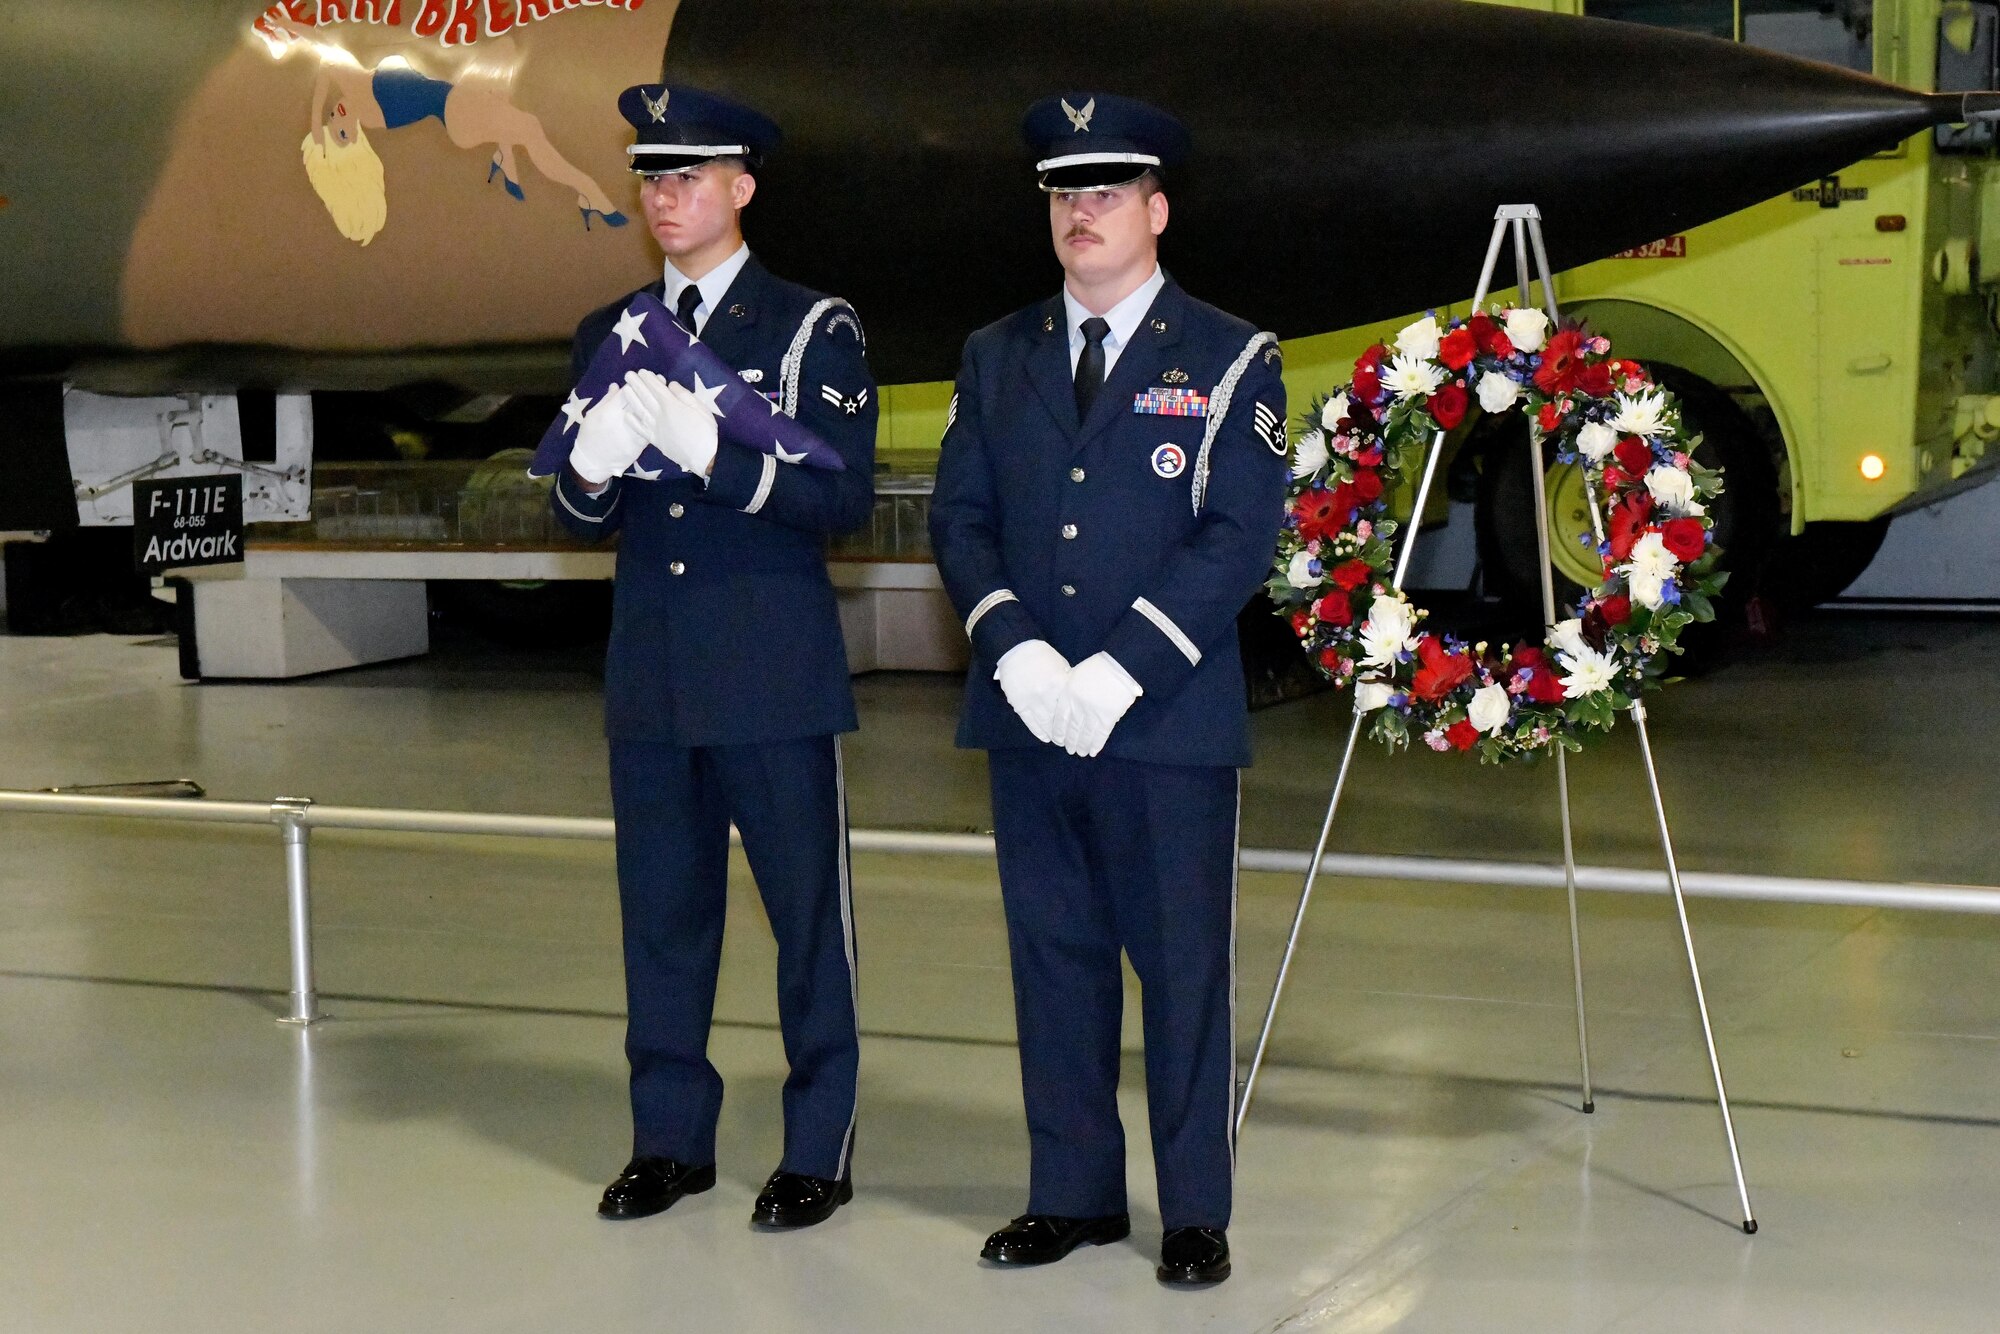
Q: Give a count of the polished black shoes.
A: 4